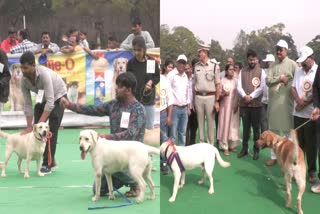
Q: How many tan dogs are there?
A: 1